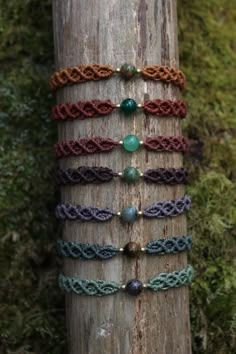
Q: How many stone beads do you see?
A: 7